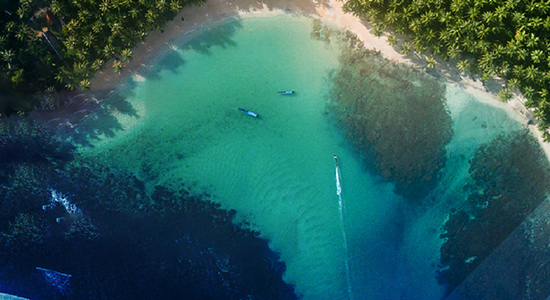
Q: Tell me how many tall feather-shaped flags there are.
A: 0